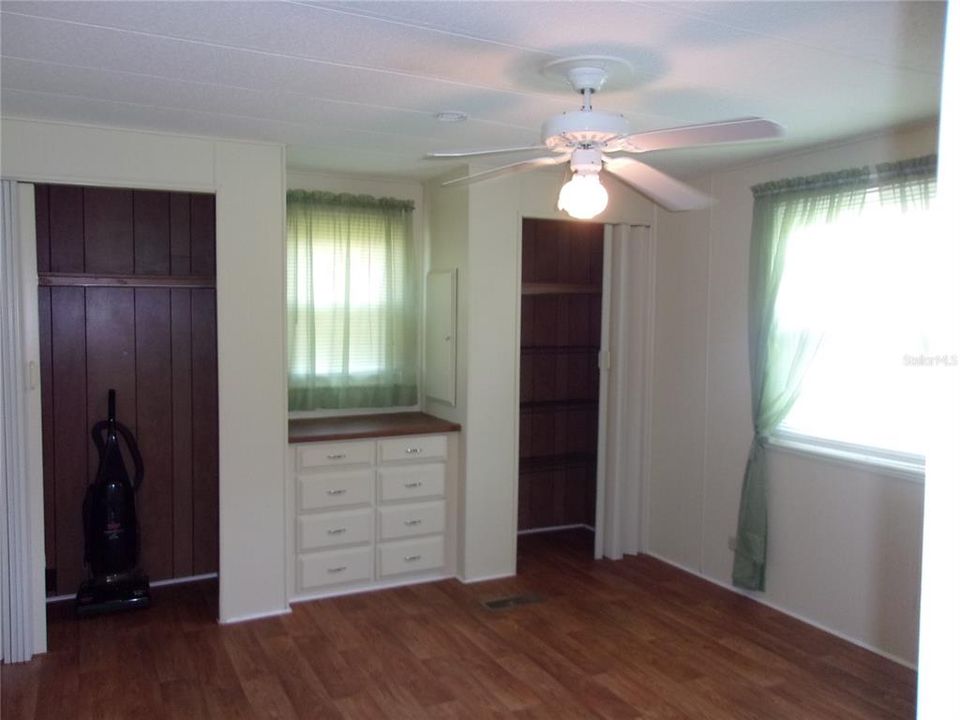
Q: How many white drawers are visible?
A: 8